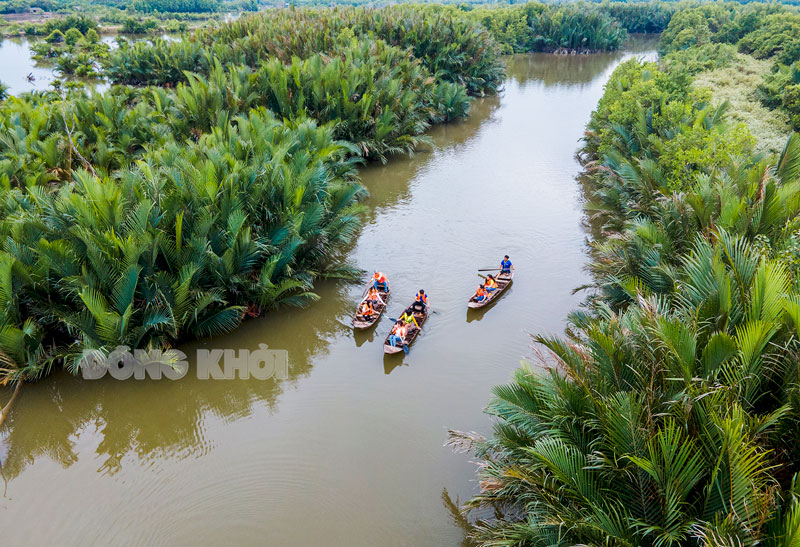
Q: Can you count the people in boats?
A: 9